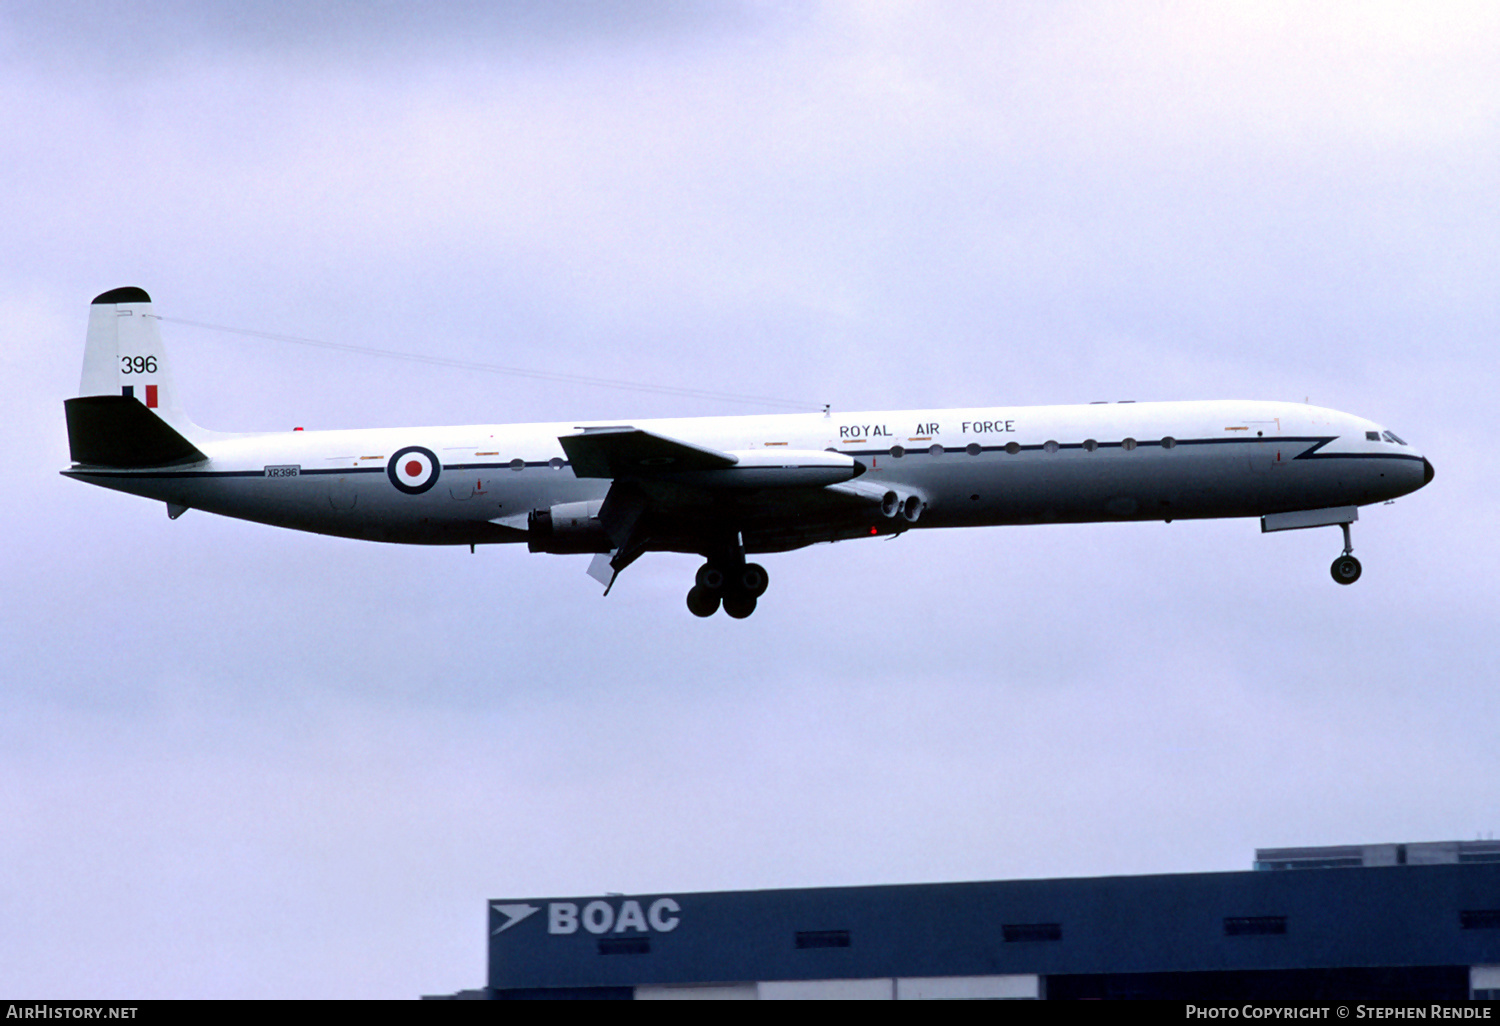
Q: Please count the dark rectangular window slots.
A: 5